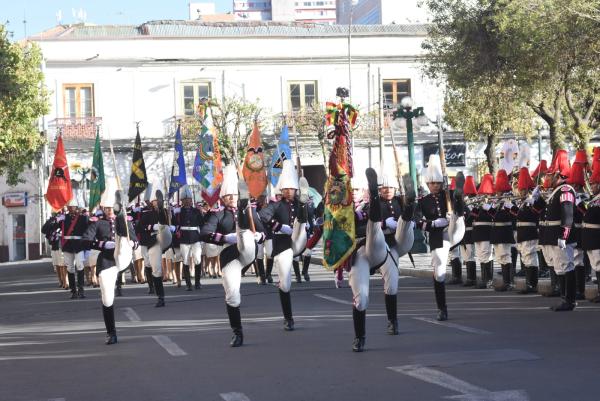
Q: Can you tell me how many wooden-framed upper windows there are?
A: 4